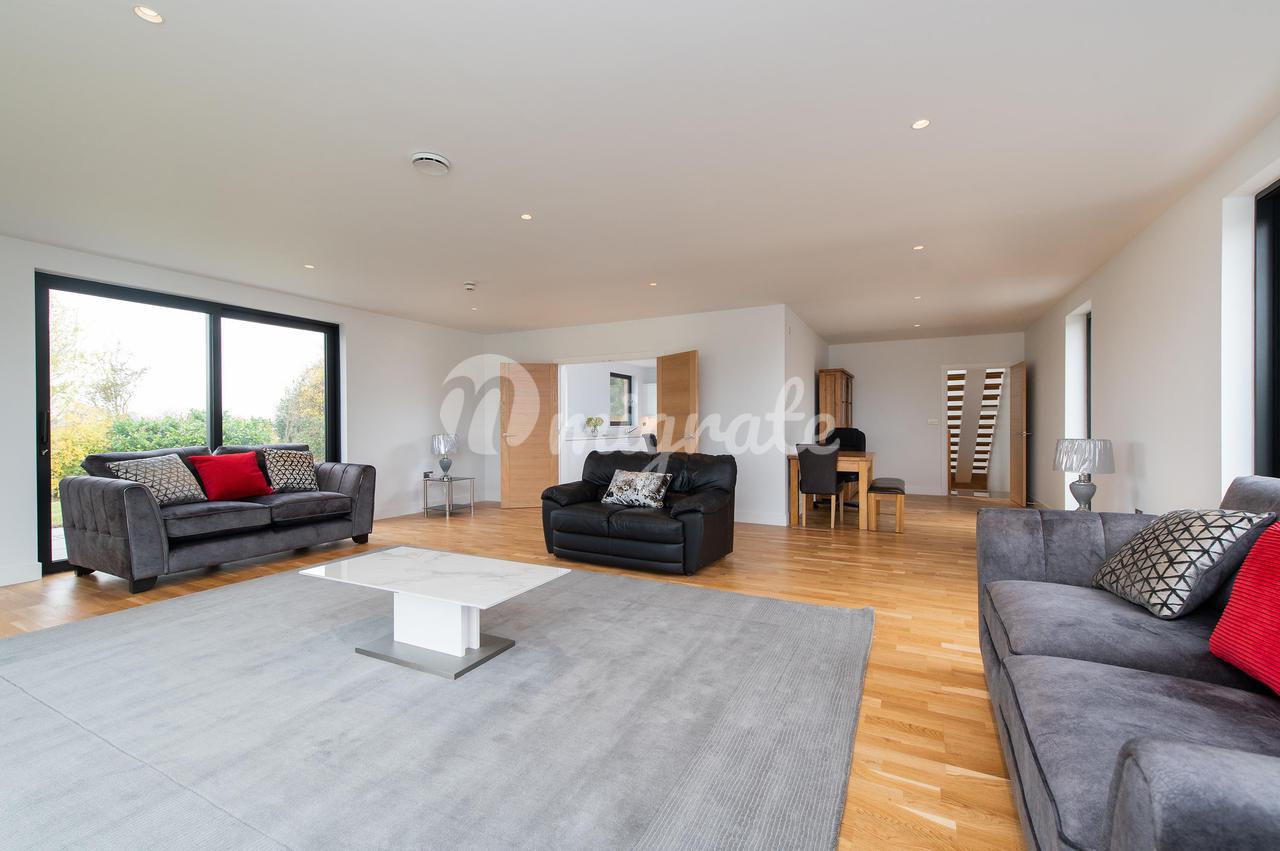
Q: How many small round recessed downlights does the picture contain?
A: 9